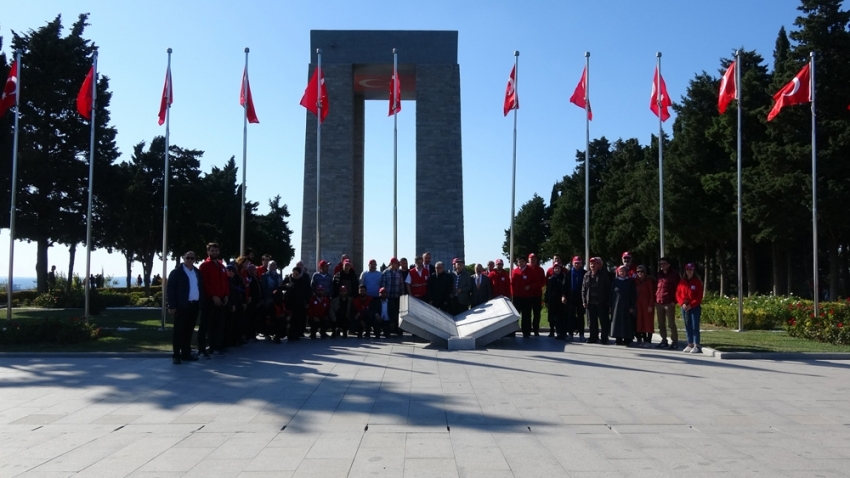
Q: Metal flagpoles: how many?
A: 11